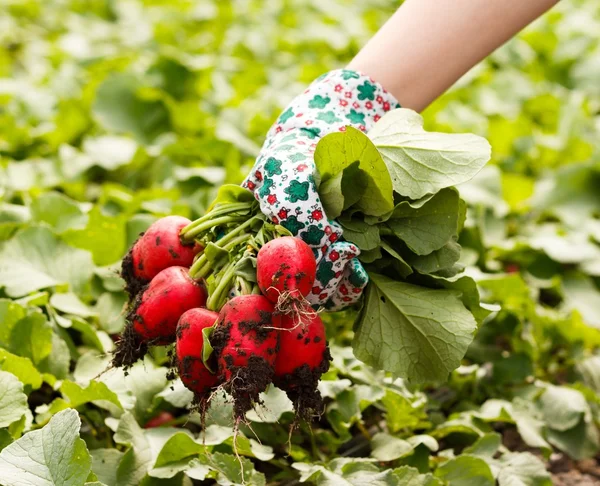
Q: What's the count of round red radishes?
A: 6